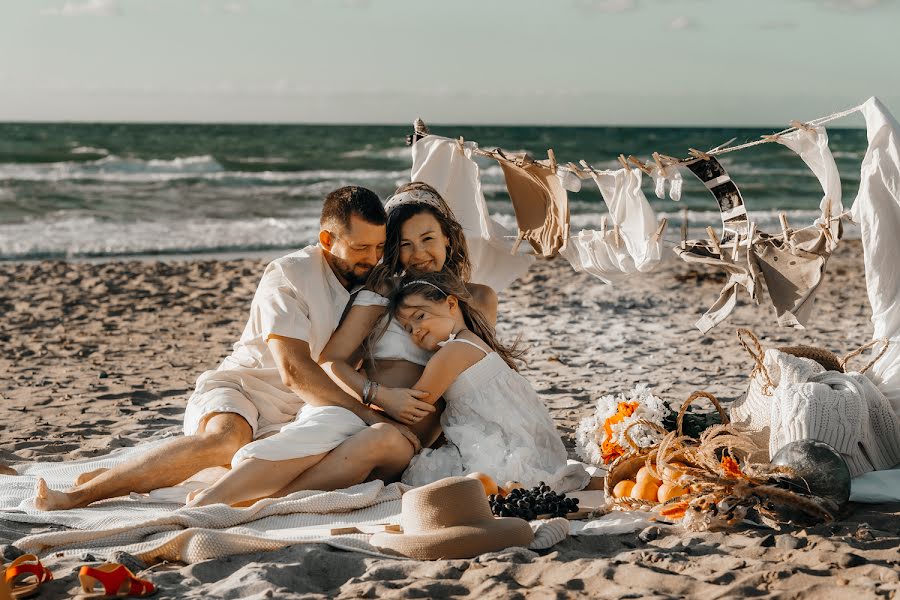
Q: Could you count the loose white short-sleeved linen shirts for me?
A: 1